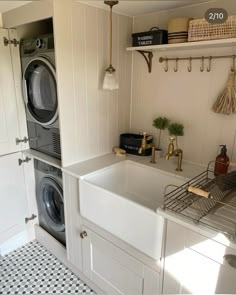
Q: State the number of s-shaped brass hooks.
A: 6